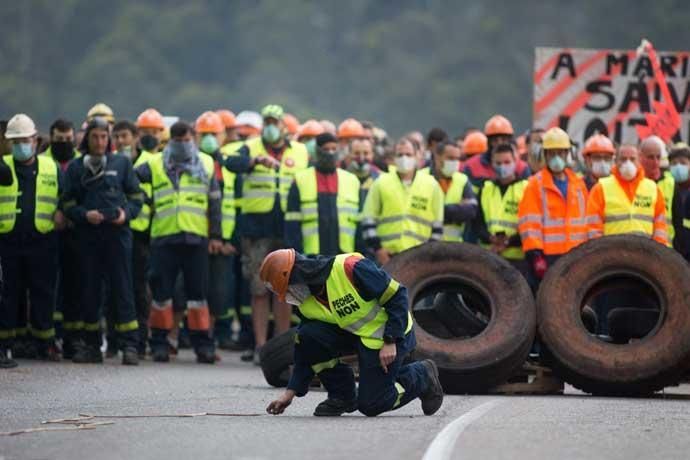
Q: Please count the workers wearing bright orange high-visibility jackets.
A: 2